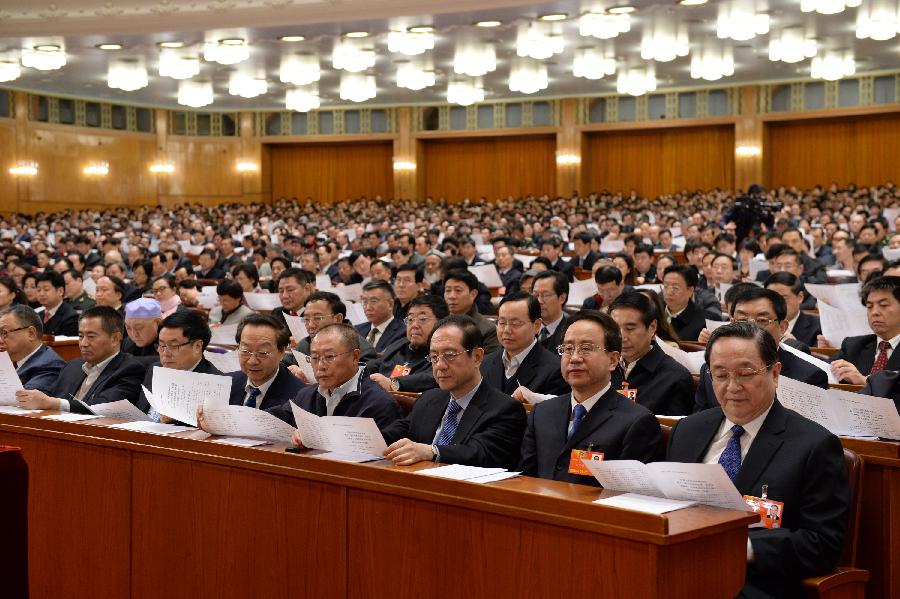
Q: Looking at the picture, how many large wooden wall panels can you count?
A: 4